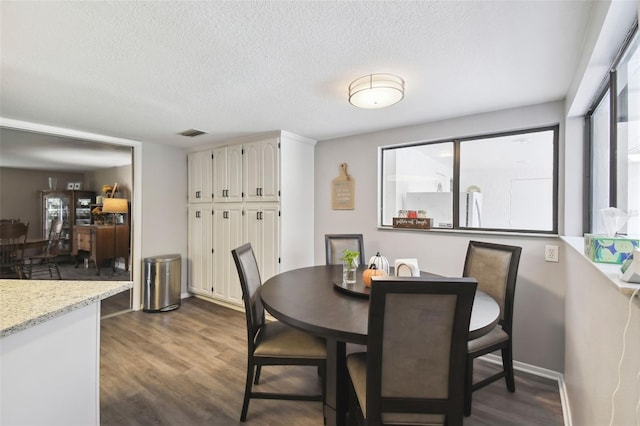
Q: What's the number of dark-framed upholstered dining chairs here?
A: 4